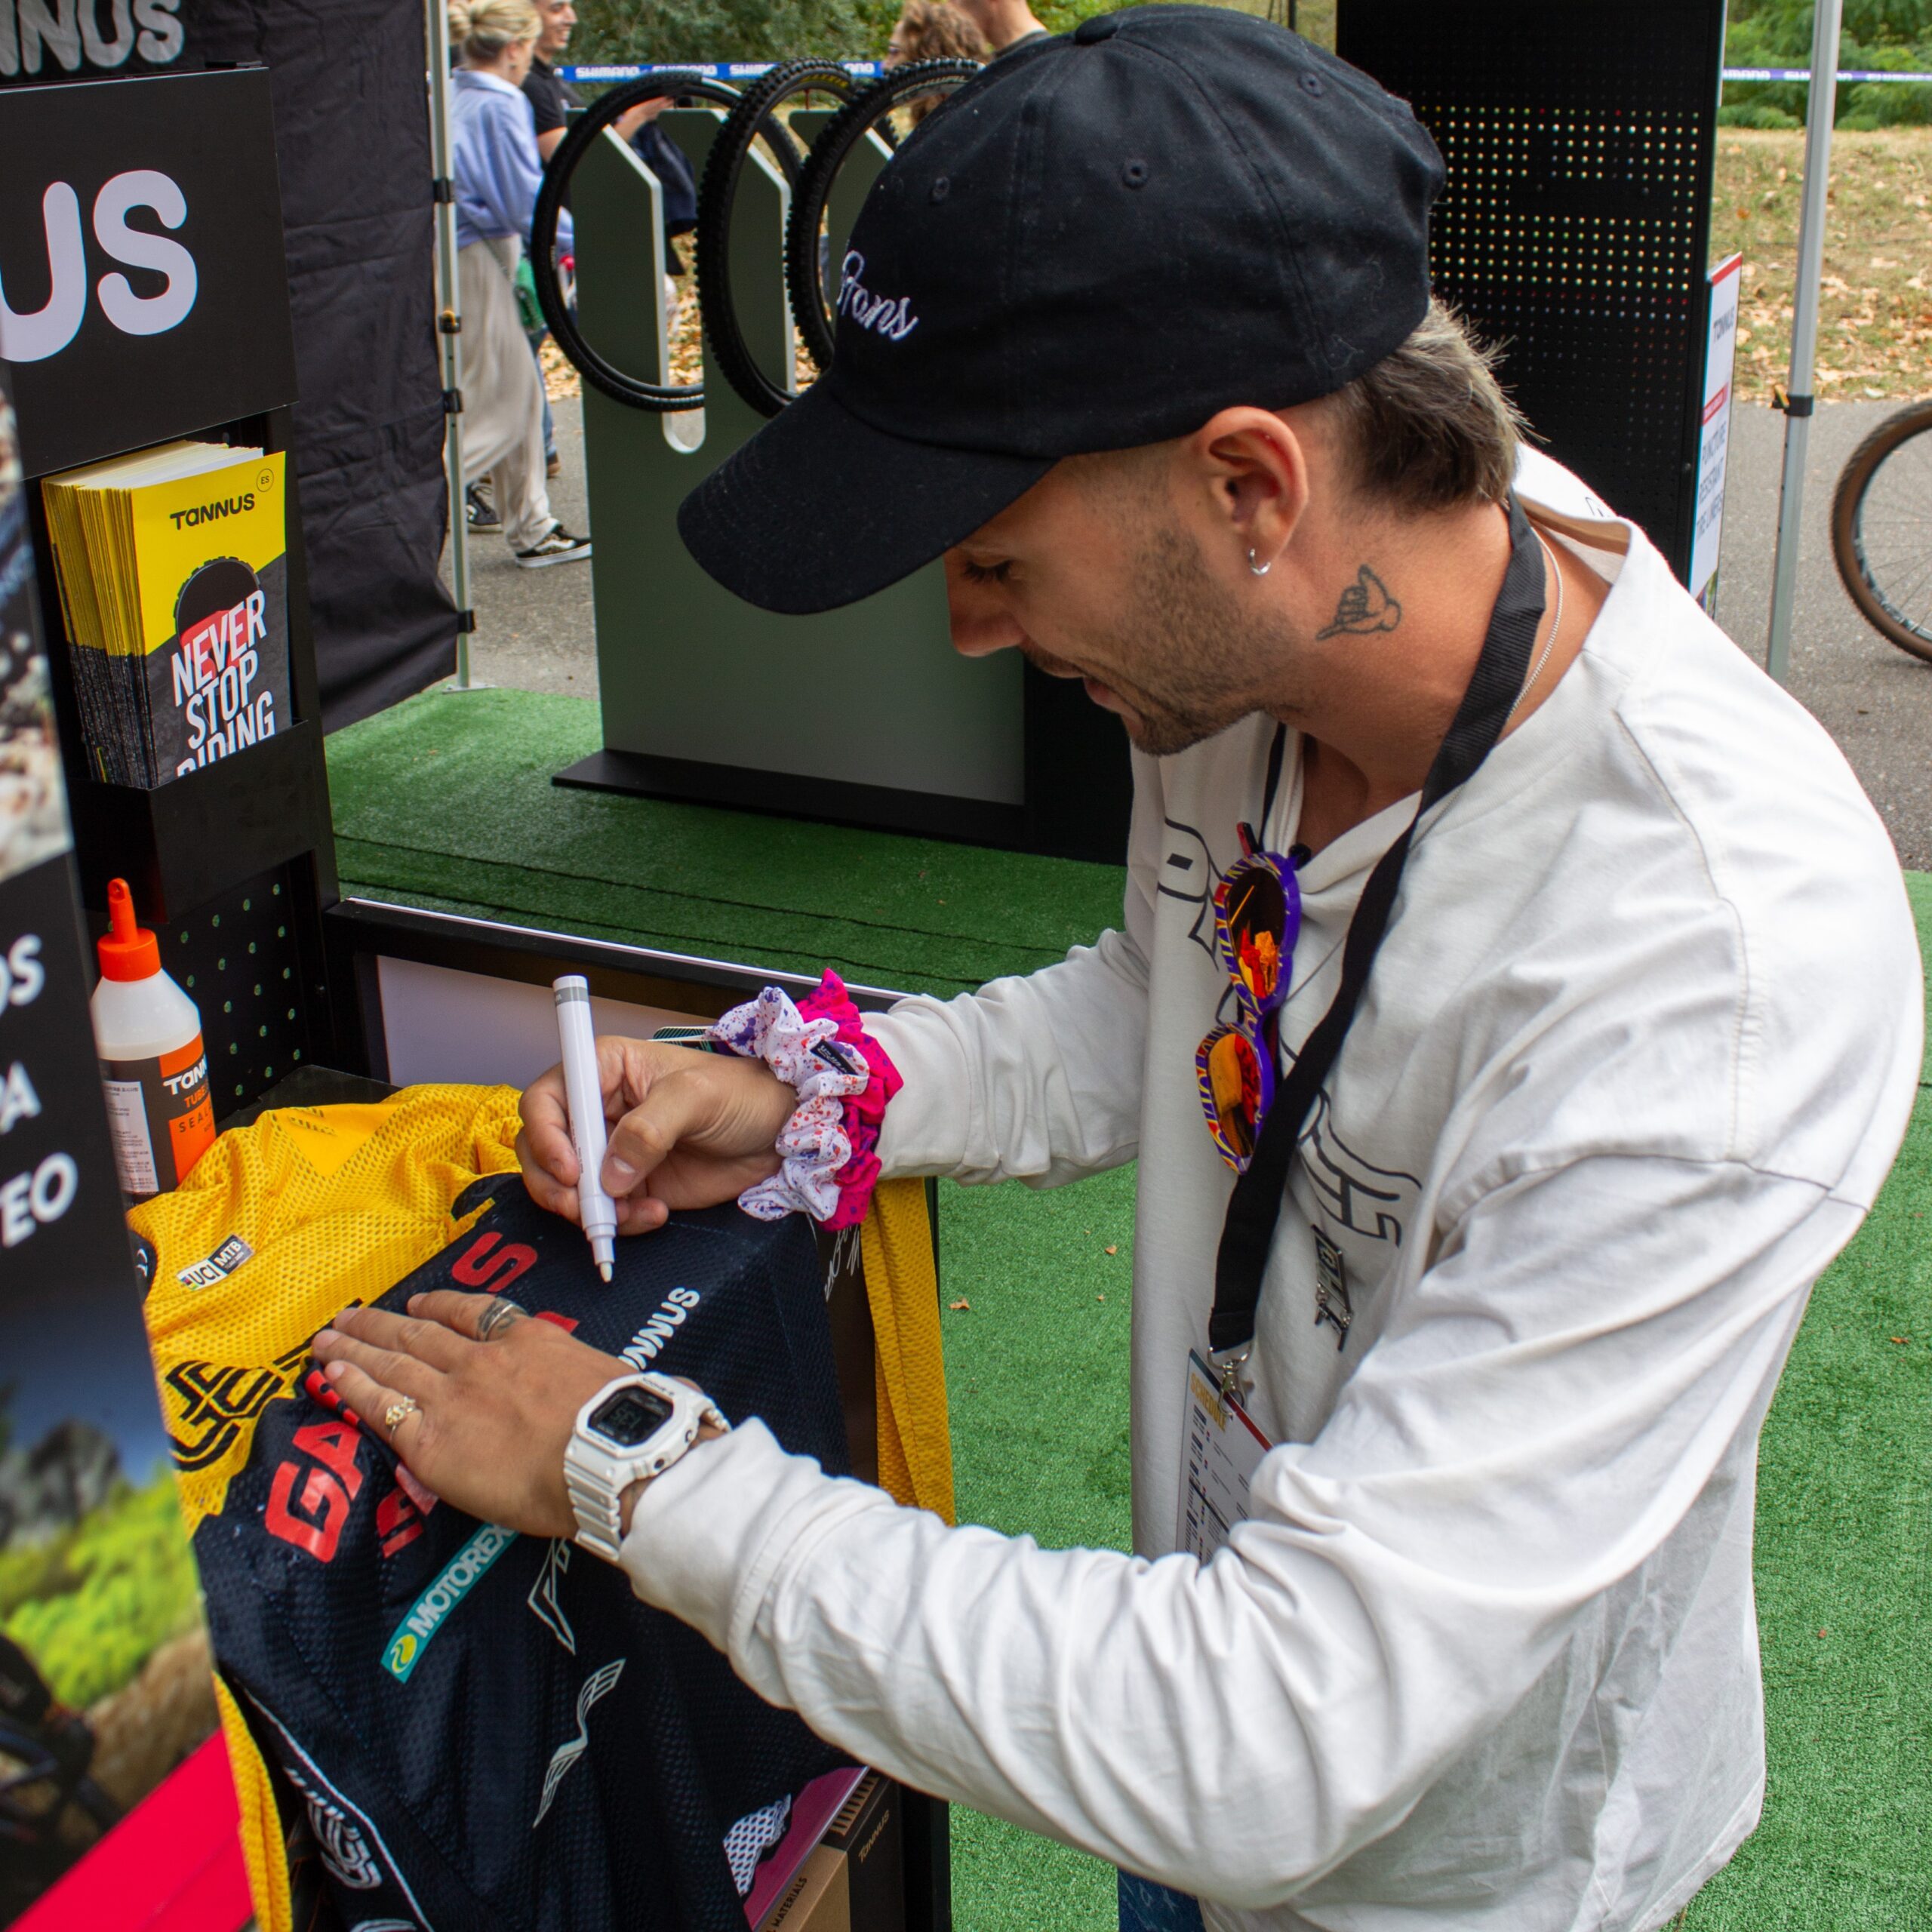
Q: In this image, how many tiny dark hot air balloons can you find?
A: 0